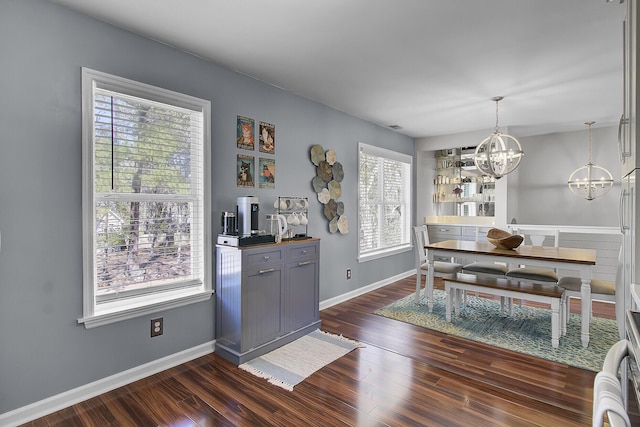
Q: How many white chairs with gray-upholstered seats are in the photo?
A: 4